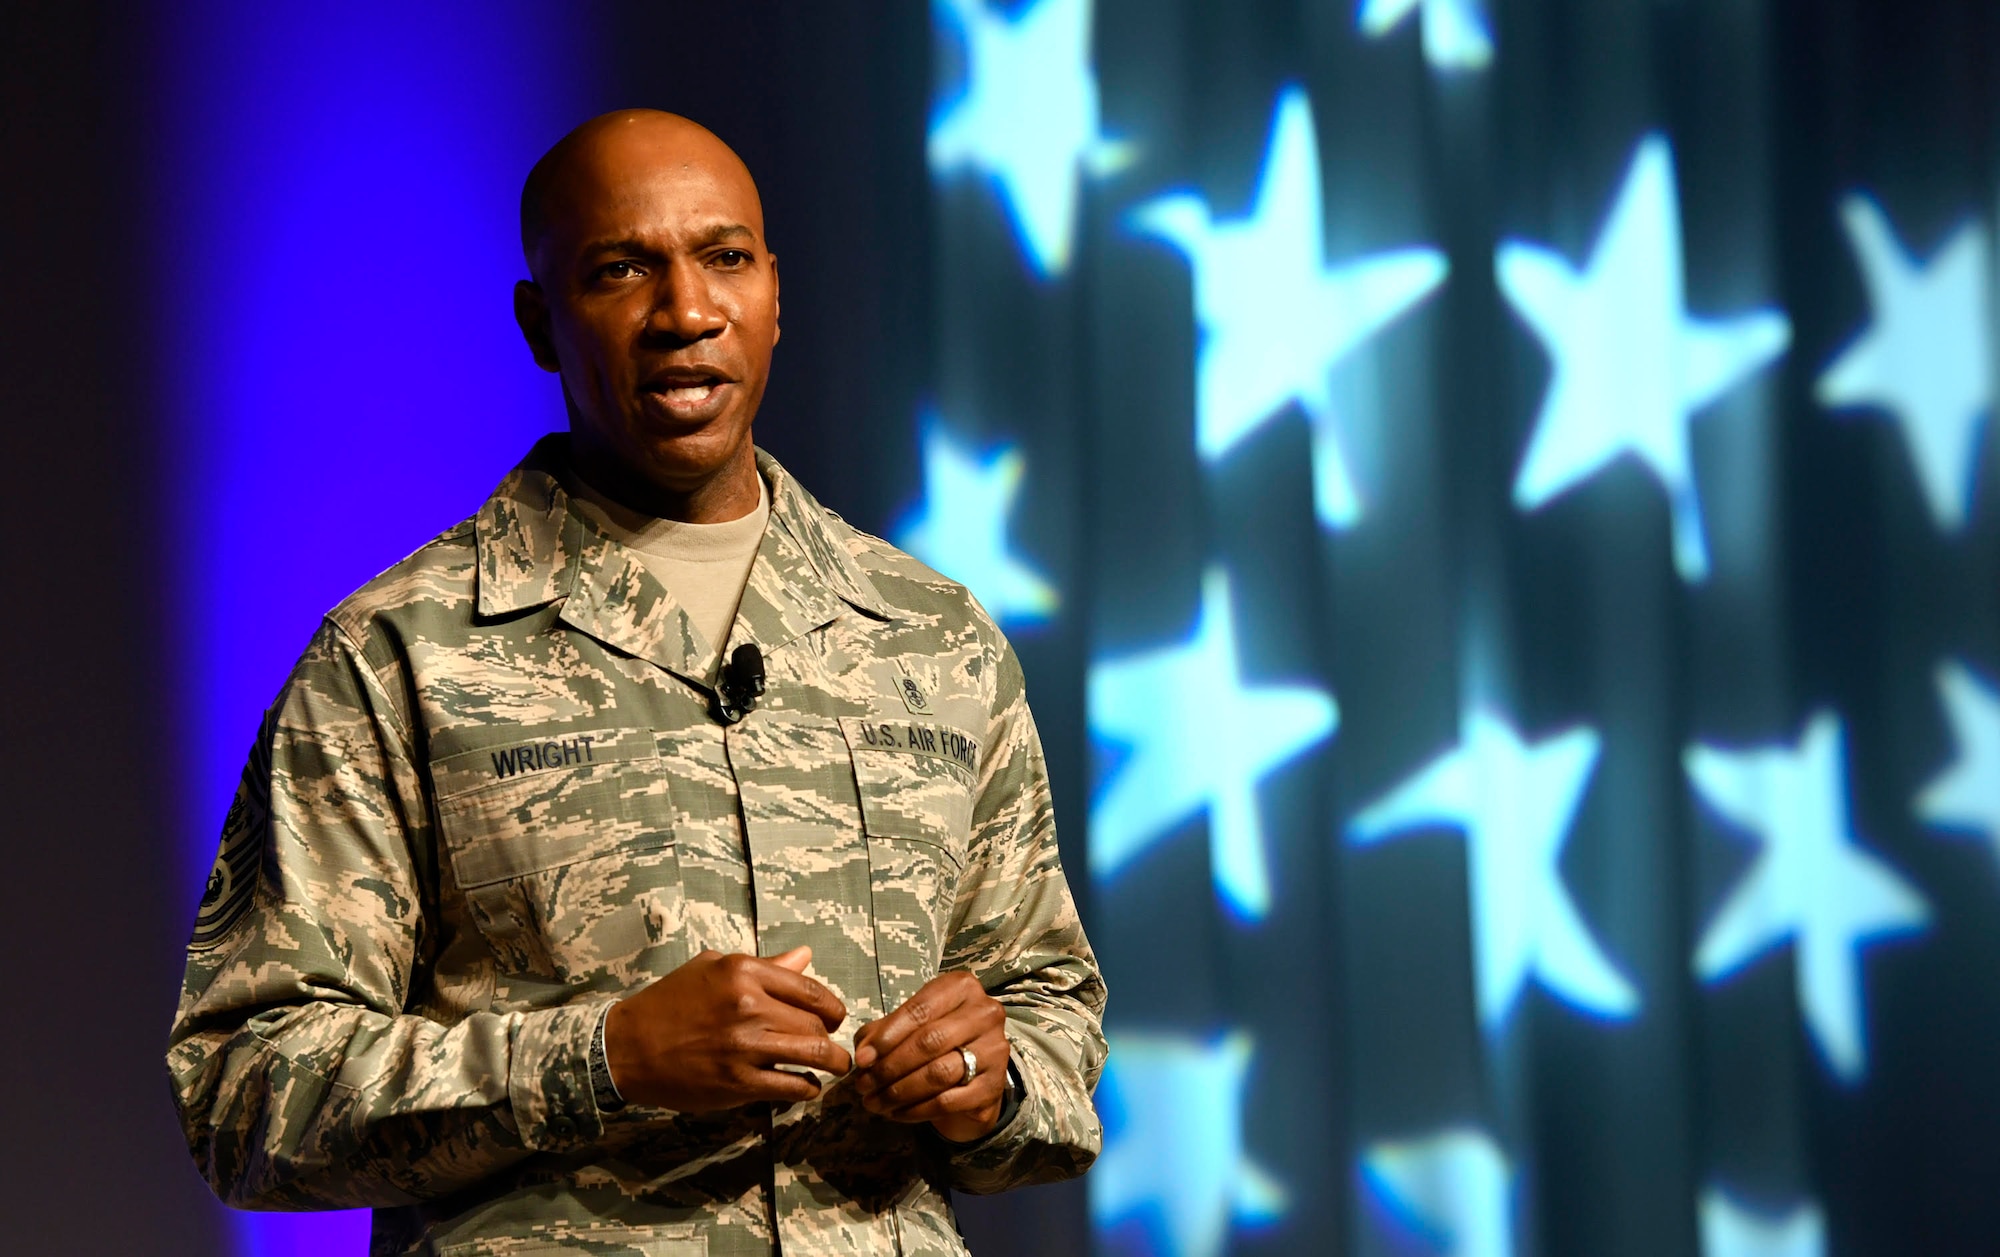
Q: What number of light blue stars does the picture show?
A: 13